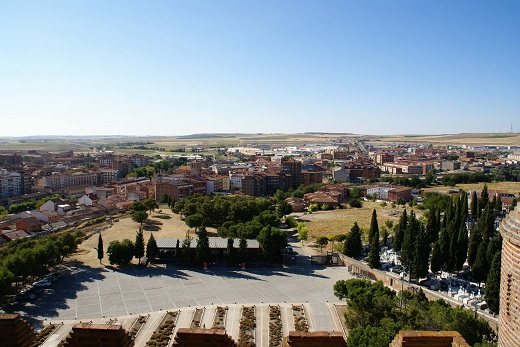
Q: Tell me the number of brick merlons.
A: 5